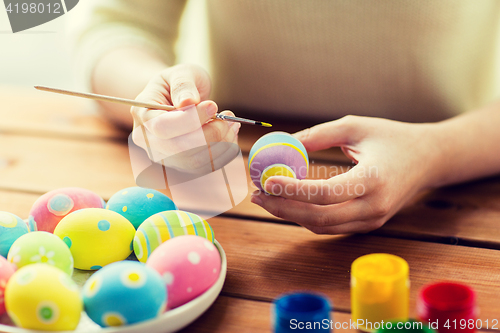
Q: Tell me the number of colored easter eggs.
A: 11